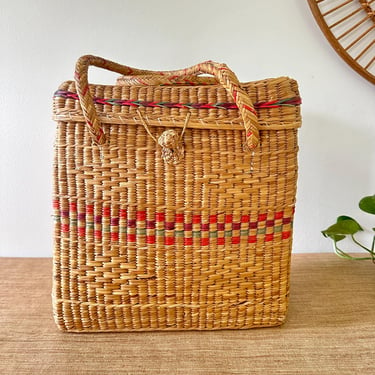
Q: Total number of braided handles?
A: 2